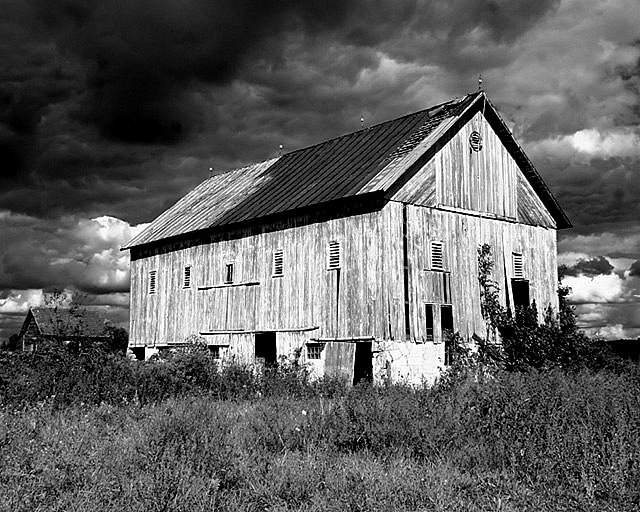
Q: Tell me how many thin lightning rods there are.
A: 4